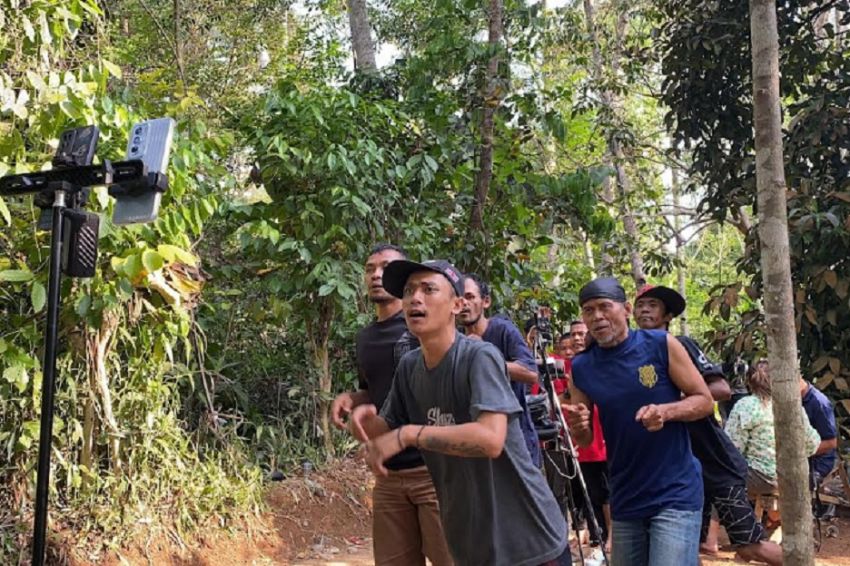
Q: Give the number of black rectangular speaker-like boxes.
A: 1